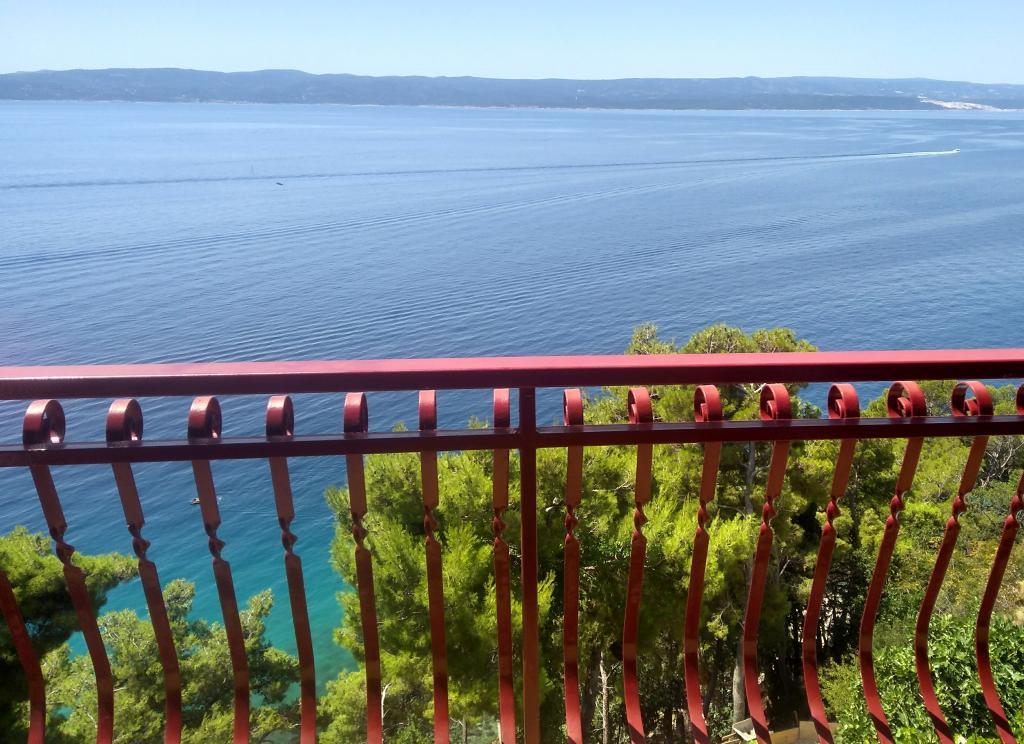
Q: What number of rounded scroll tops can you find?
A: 15